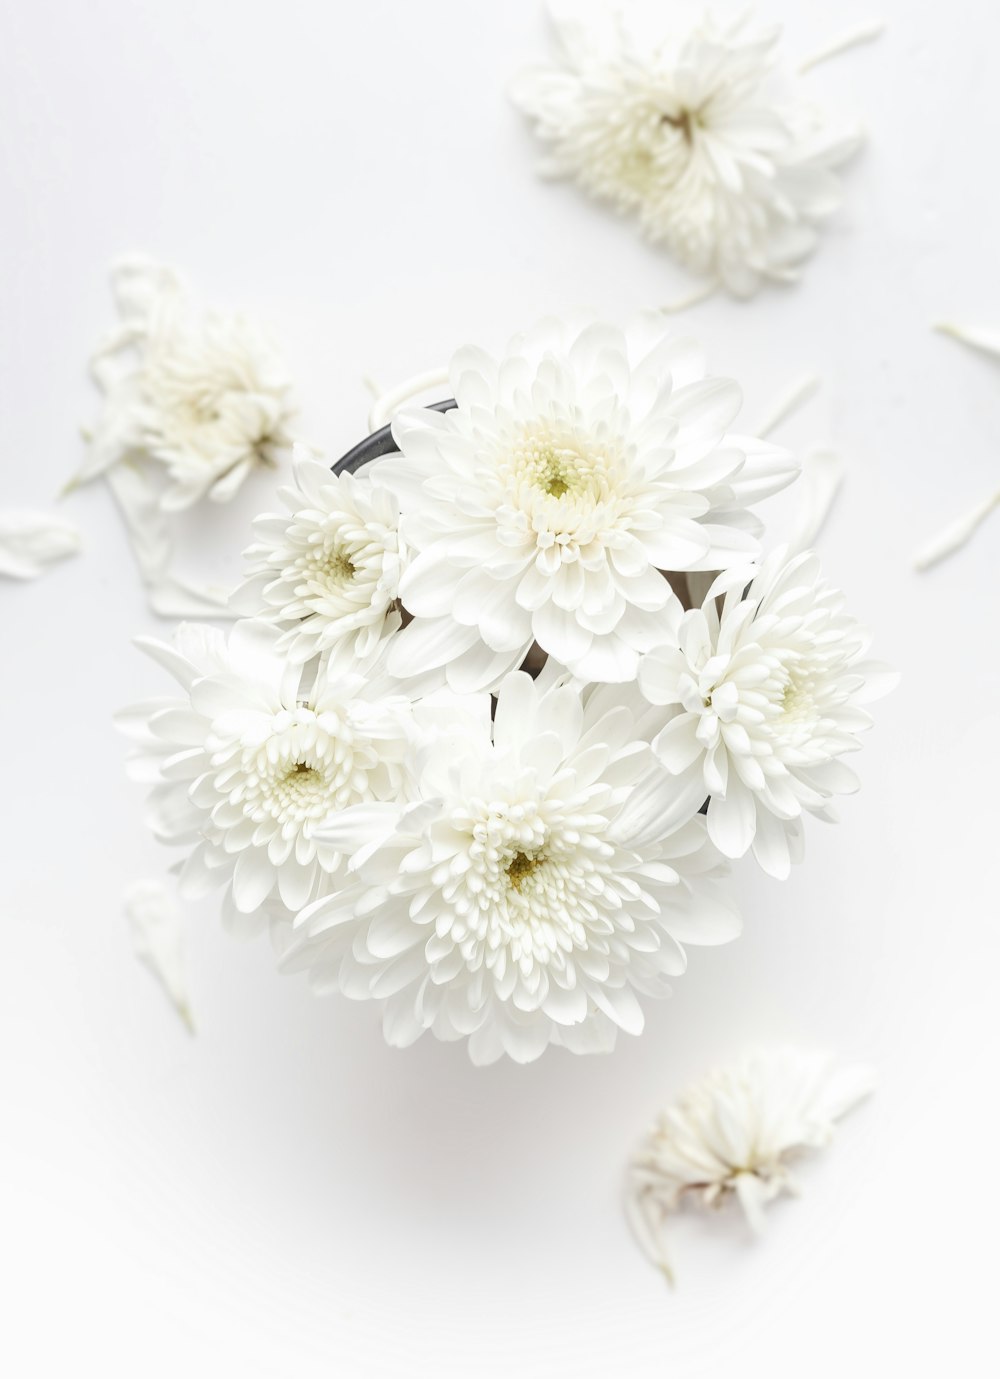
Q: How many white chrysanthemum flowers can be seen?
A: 8